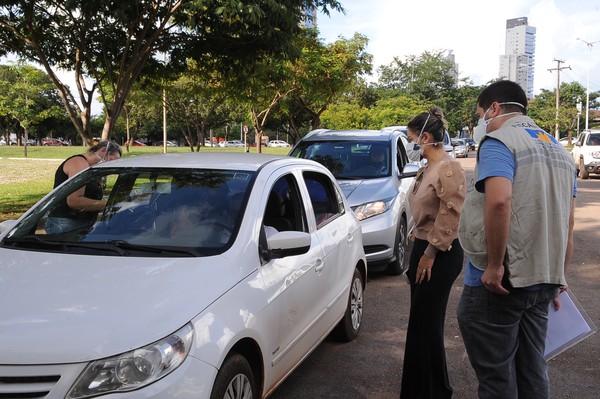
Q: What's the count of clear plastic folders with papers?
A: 1